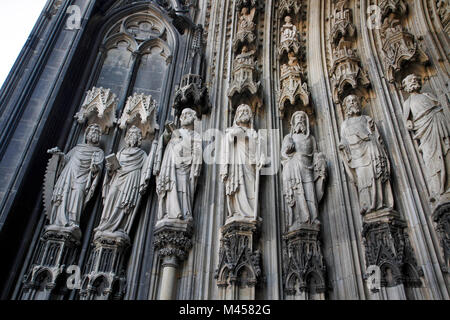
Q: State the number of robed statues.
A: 7